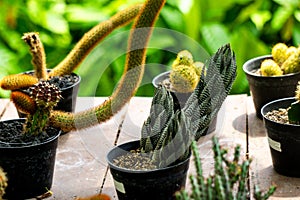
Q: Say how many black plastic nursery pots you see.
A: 6